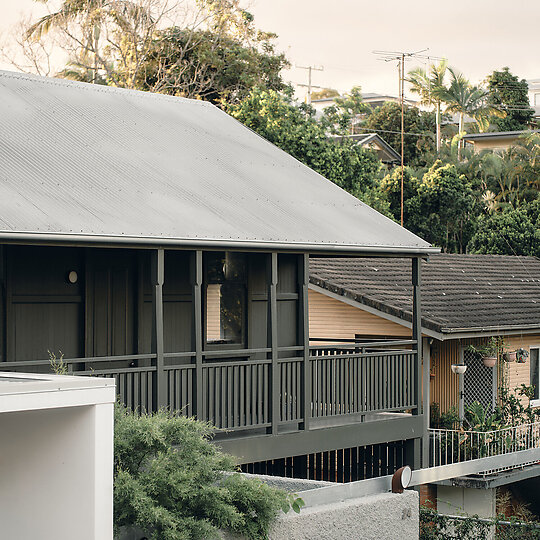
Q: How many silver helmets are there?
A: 0